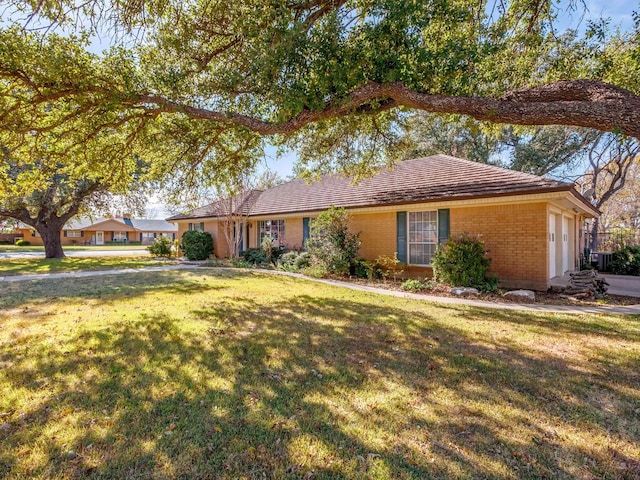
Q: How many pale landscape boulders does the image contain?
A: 2